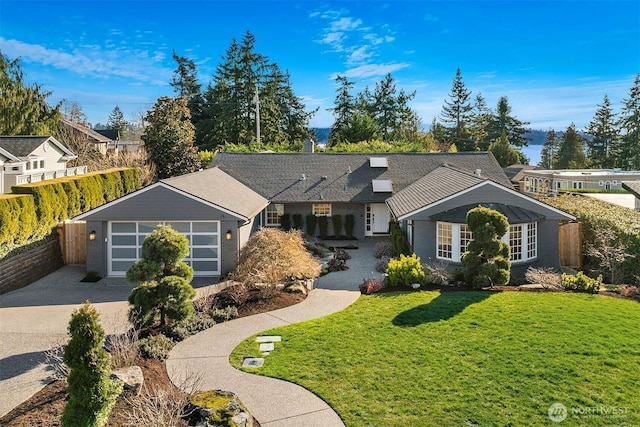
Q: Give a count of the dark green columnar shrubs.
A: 6